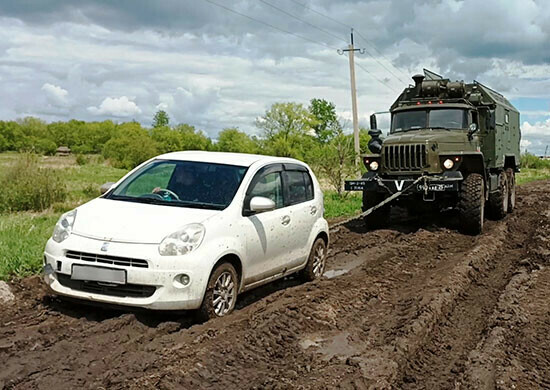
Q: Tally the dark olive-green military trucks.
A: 1